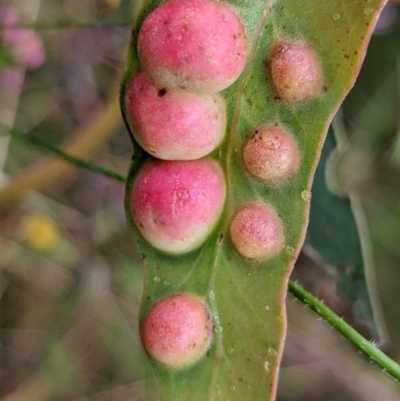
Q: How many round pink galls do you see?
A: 7